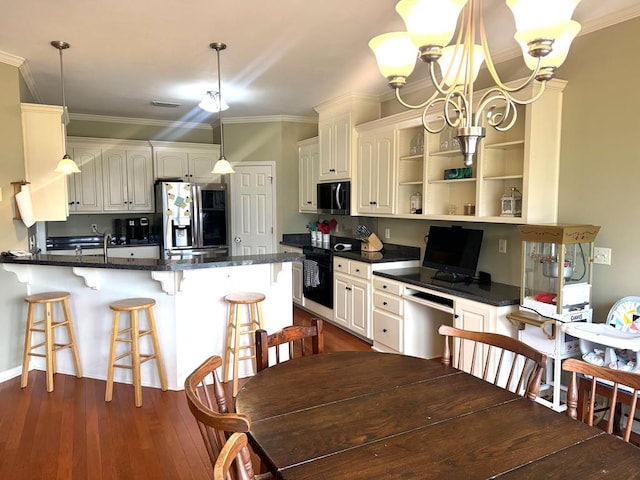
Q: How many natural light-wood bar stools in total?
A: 3